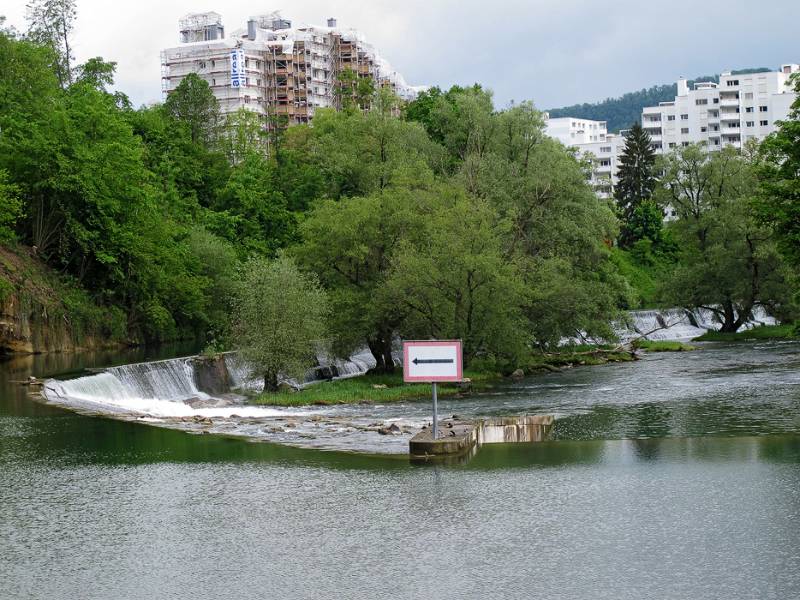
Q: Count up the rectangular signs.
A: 1